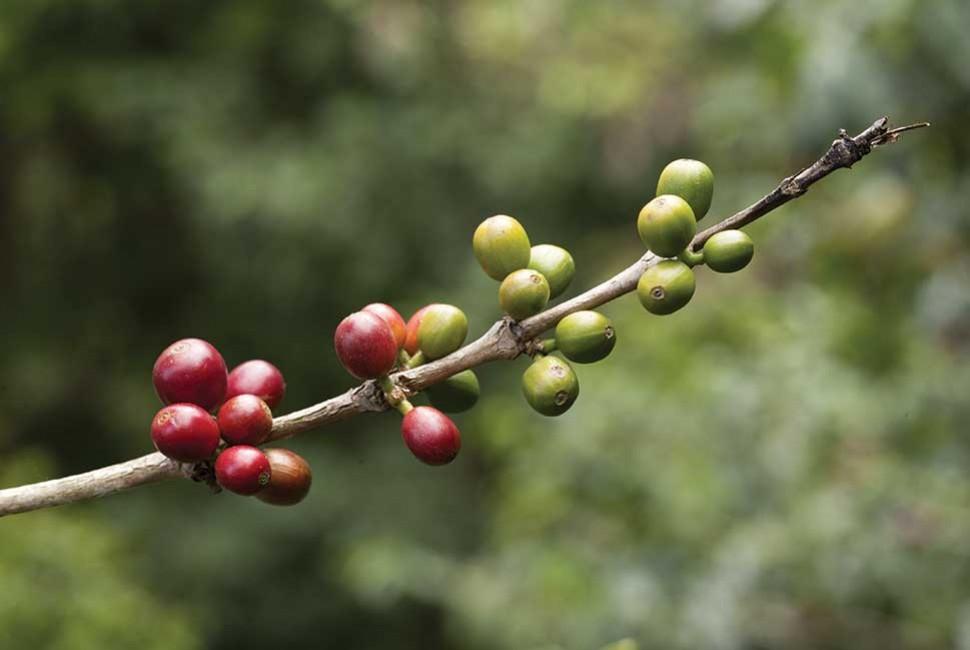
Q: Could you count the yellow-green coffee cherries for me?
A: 11